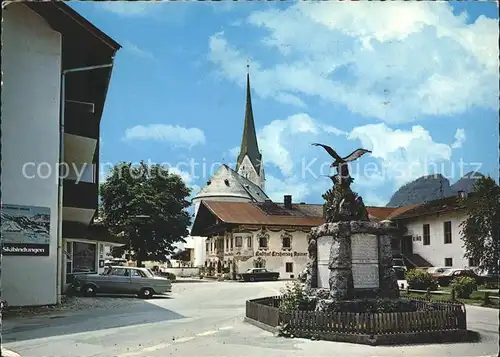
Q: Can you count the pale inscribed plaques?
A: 2